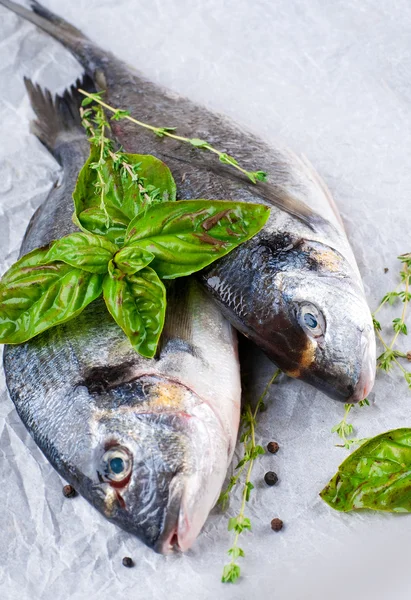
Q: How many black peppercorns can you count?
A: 5